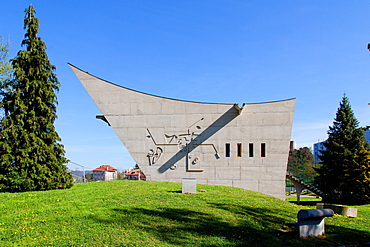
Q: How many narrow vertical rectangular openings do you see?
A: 4